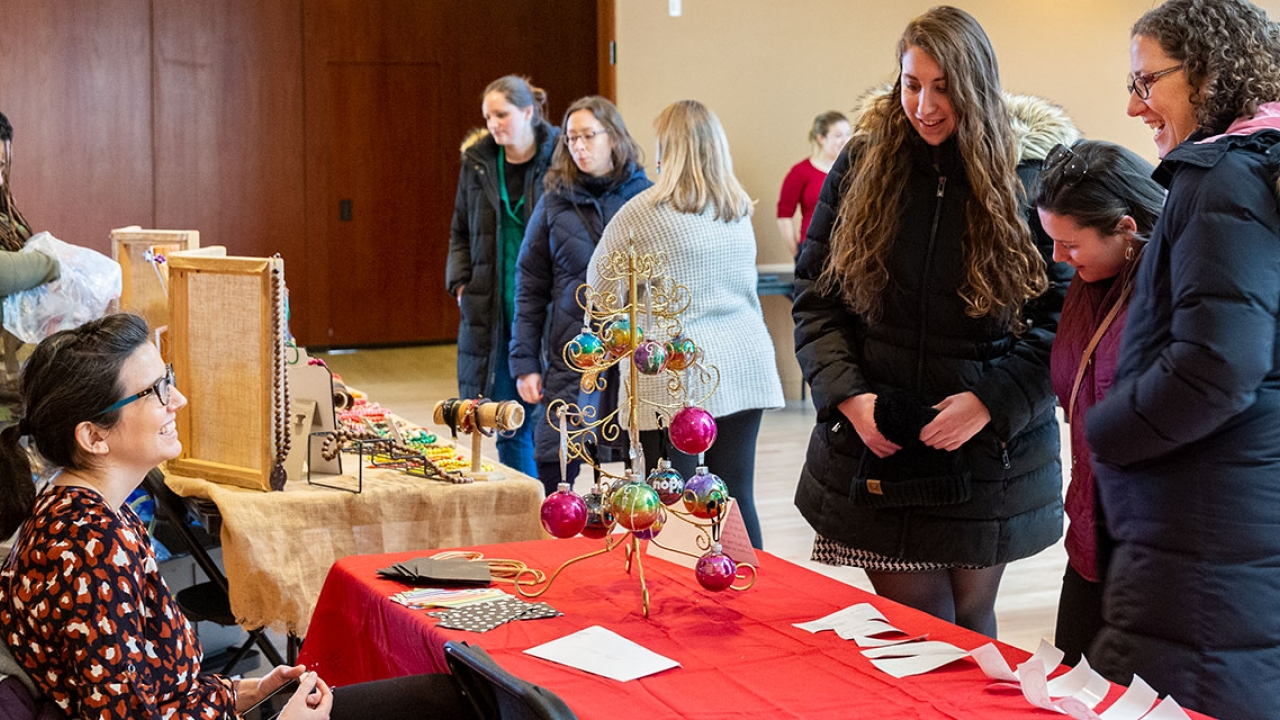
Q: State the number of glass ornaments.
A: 13